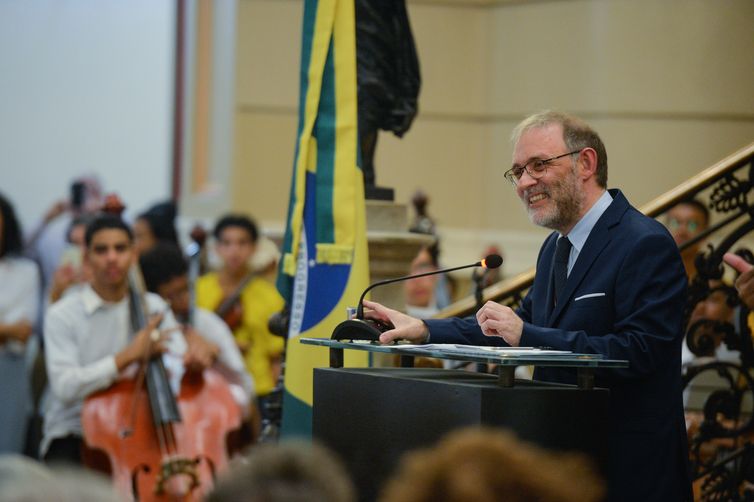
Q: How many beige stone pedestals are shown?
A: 1